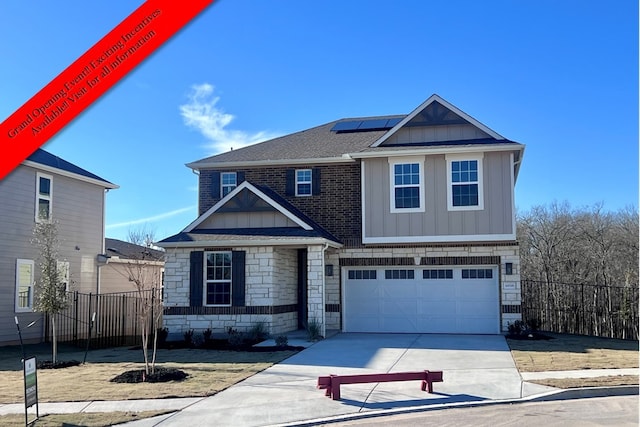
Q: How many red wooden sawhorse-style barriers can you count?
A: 1